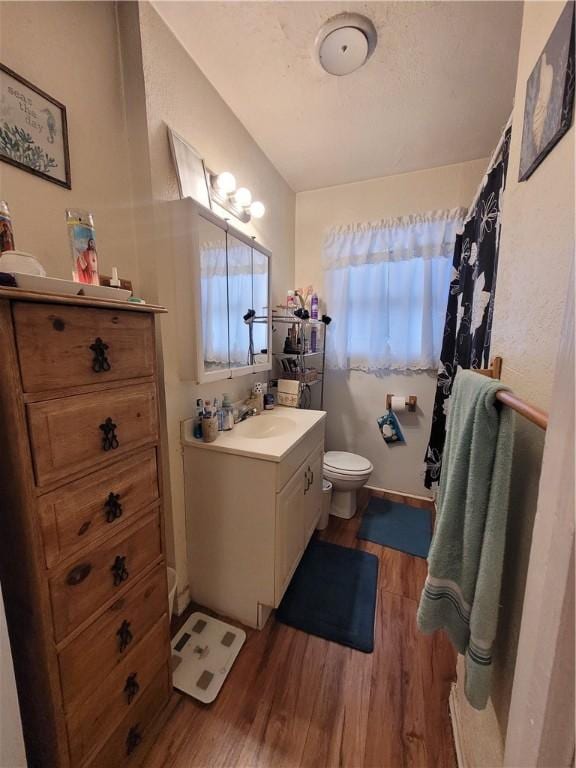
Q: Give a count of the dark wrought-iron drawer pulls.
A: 7